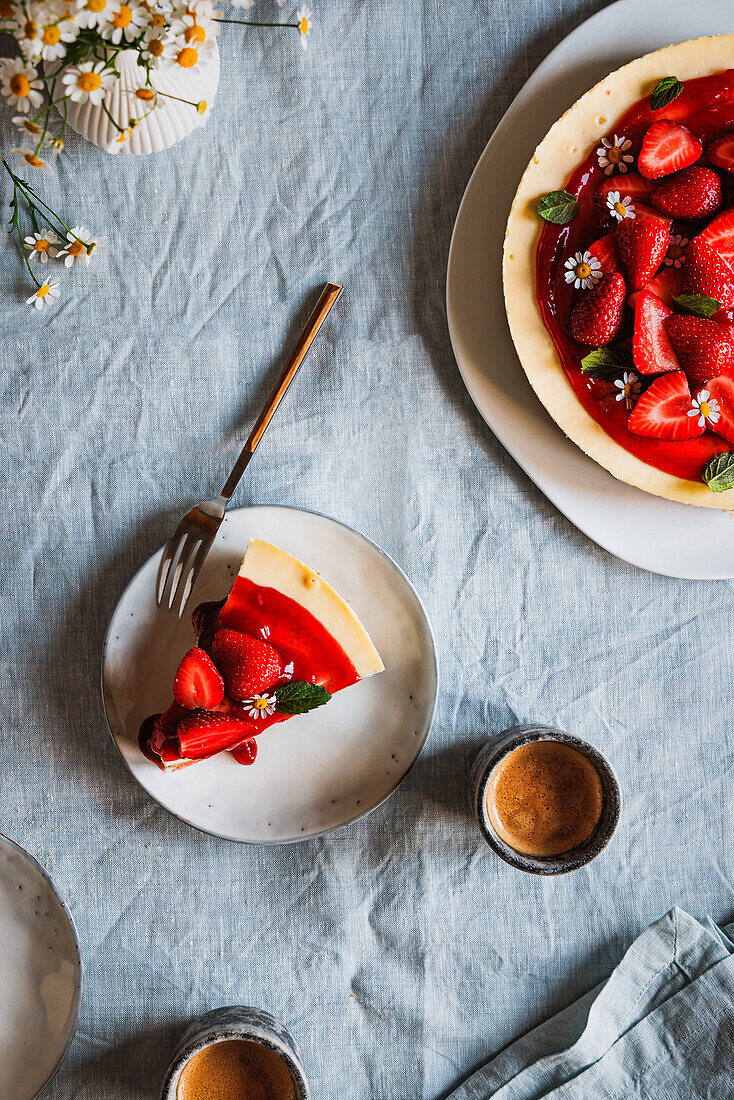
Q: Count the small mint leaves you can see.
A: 6